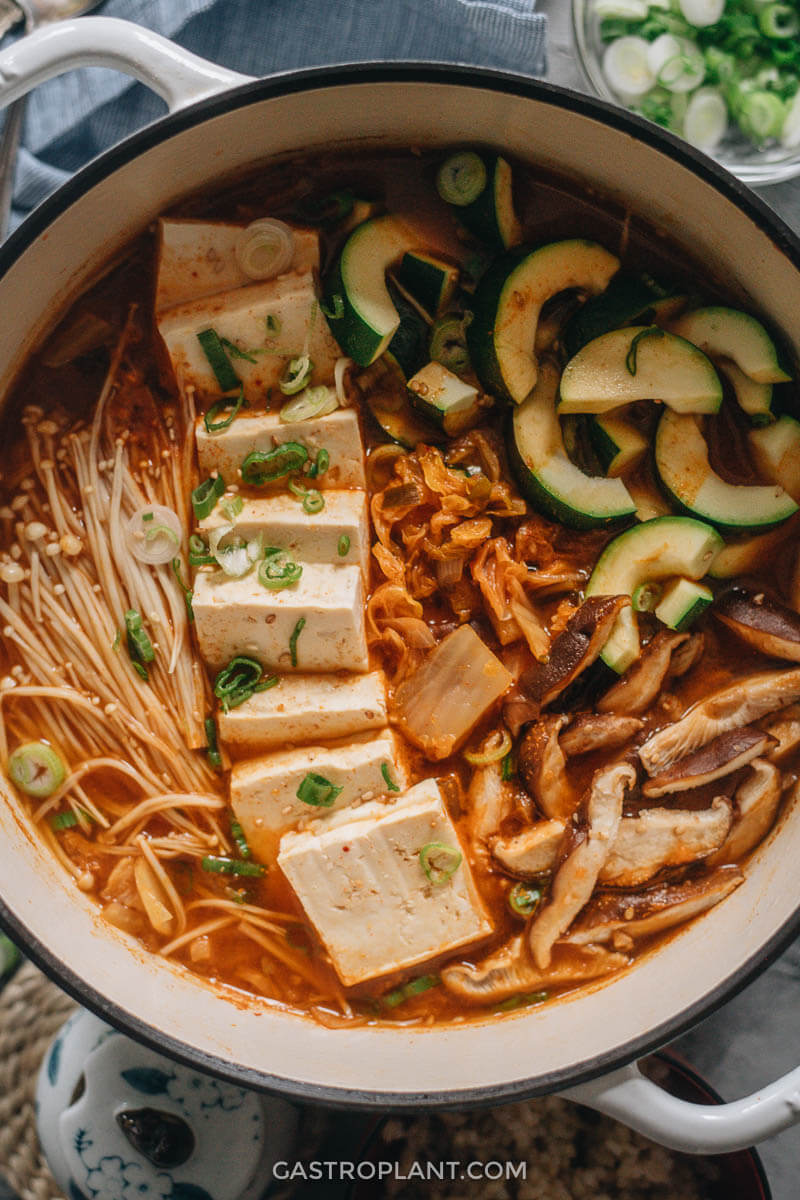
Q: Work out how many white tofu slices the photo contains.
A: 8